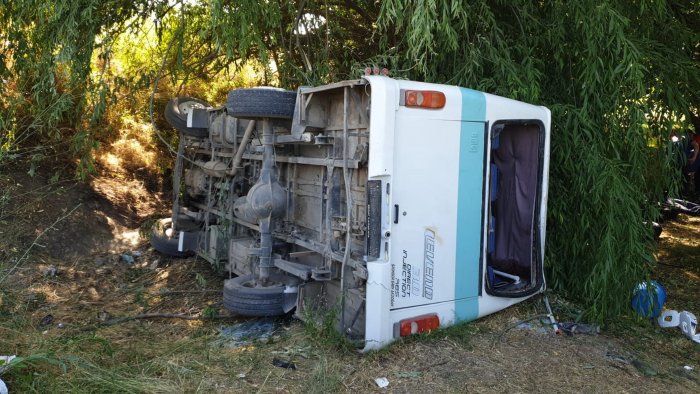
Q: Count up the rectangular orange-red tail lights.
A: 2